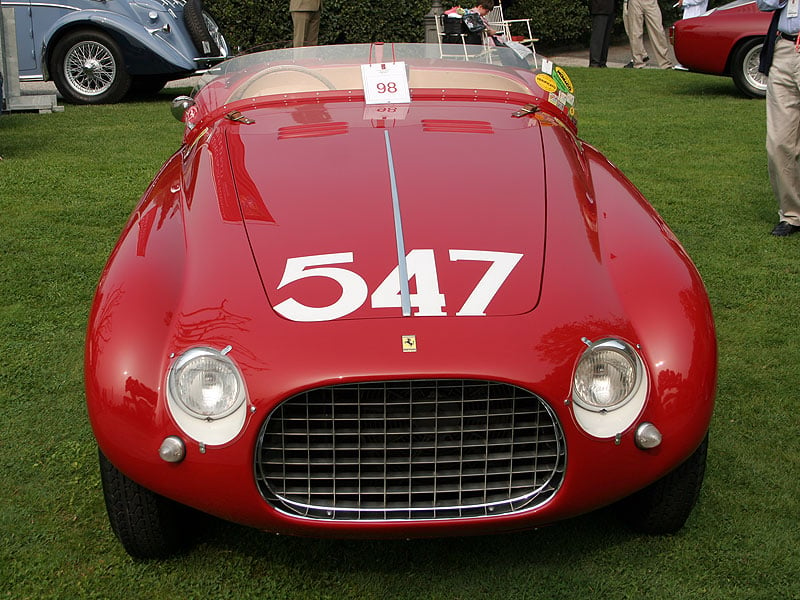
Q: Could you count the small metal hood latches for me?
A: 2